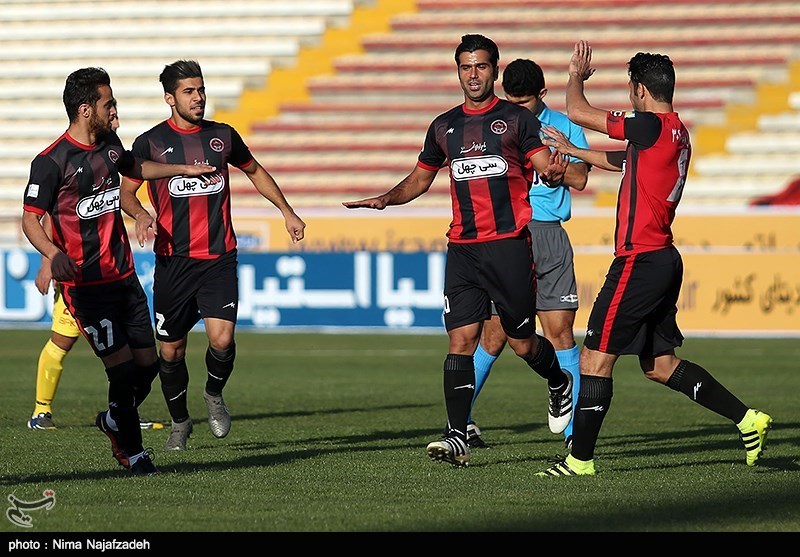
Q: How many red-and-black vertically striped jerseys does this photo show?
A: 4